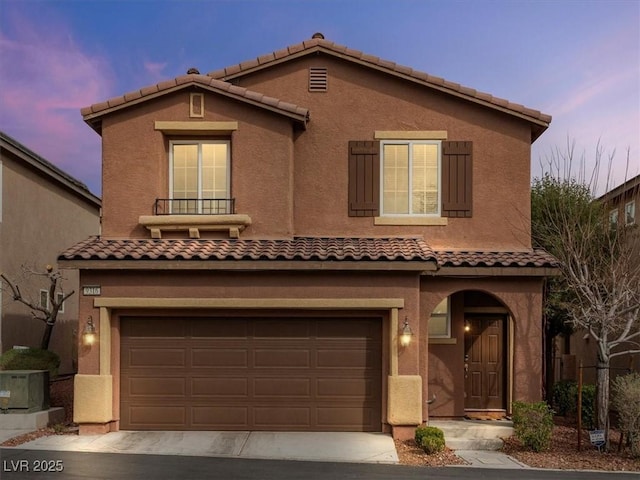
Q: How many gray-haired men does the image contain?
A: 0